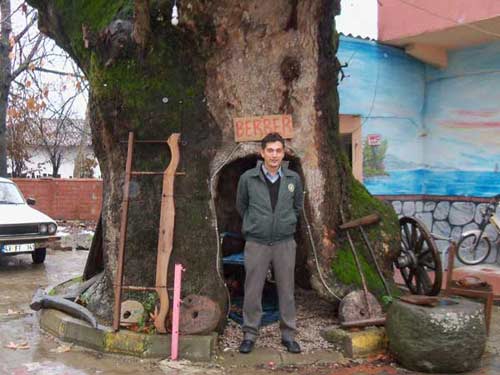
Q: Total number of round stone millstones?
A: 3